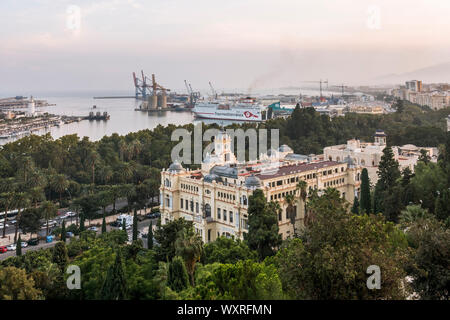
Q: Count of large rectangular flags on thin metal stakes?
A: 0